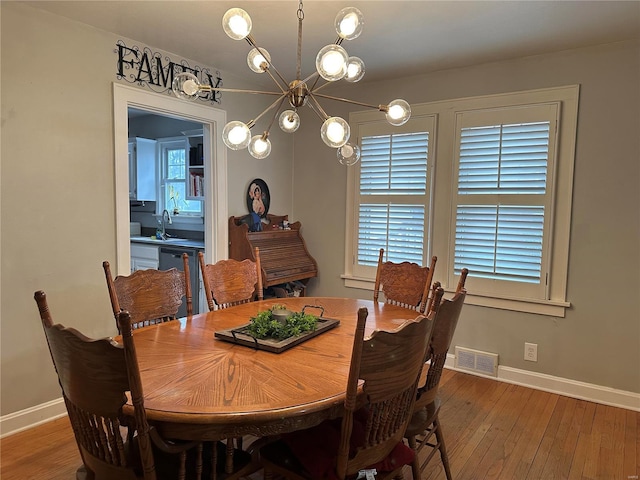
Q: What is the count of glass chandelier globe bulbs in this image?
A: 12